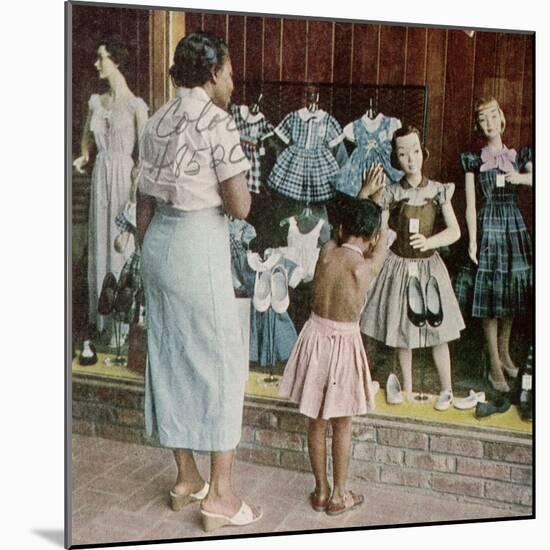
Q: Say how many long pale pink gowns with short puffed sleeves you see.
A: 1